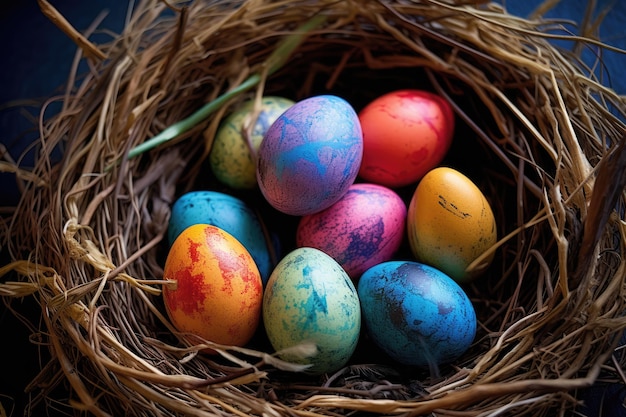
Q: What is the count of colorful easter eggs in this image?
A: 9